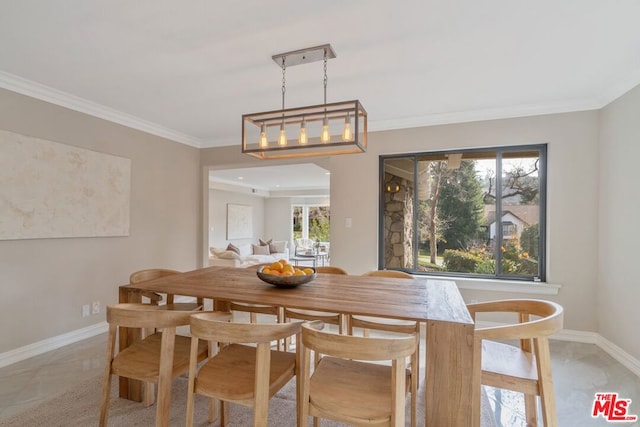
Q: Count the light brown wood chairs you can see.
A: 8